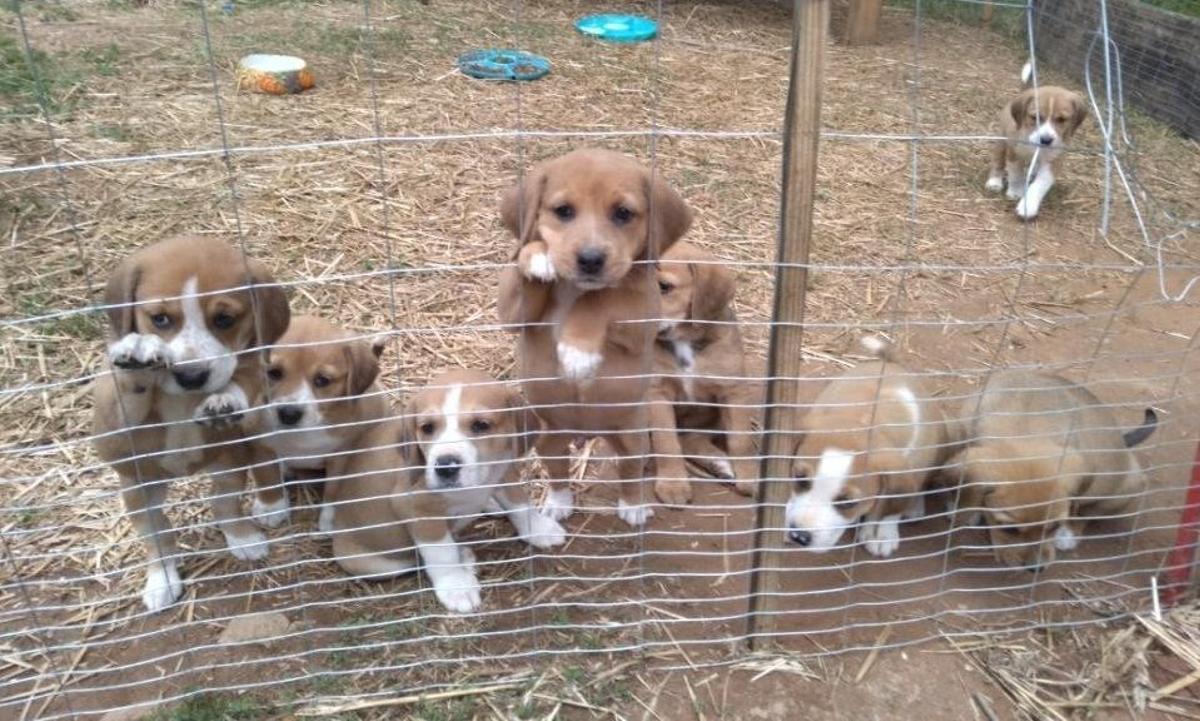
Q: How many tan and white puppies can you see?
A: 8